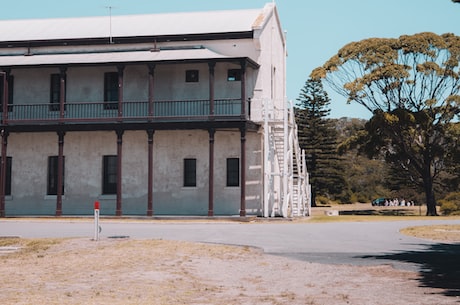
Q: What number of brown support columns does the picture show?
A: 12